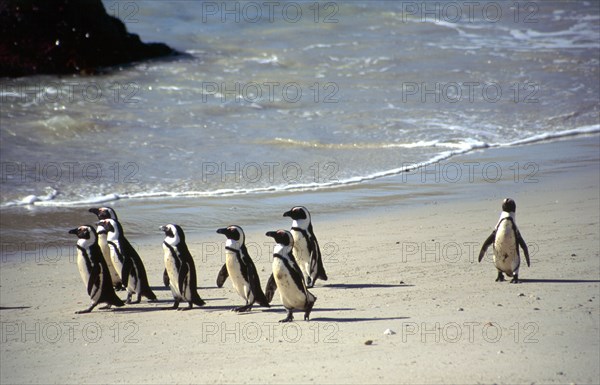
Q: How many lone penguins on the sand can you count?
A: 1